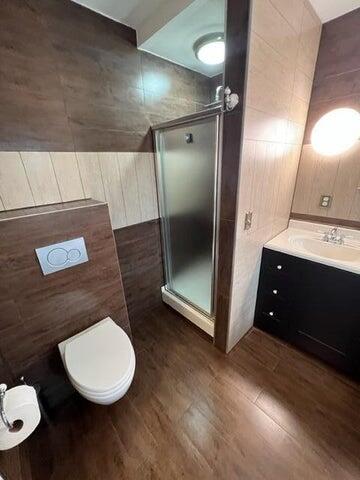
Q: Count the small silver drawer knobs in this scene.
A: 3